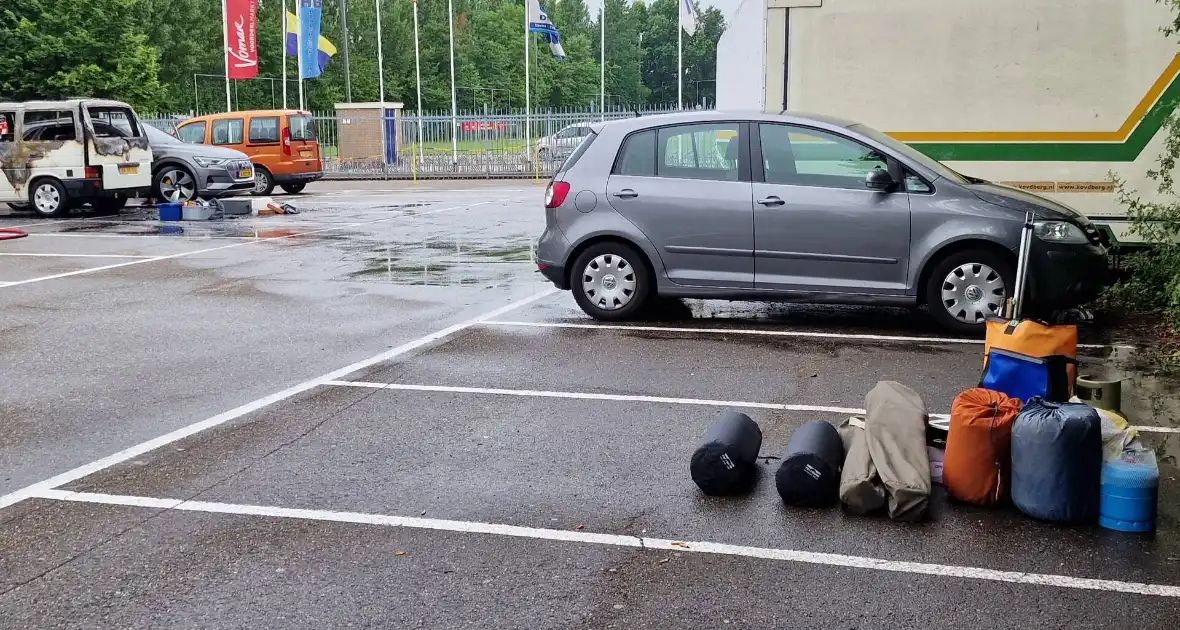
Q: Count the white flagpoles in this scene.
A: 9